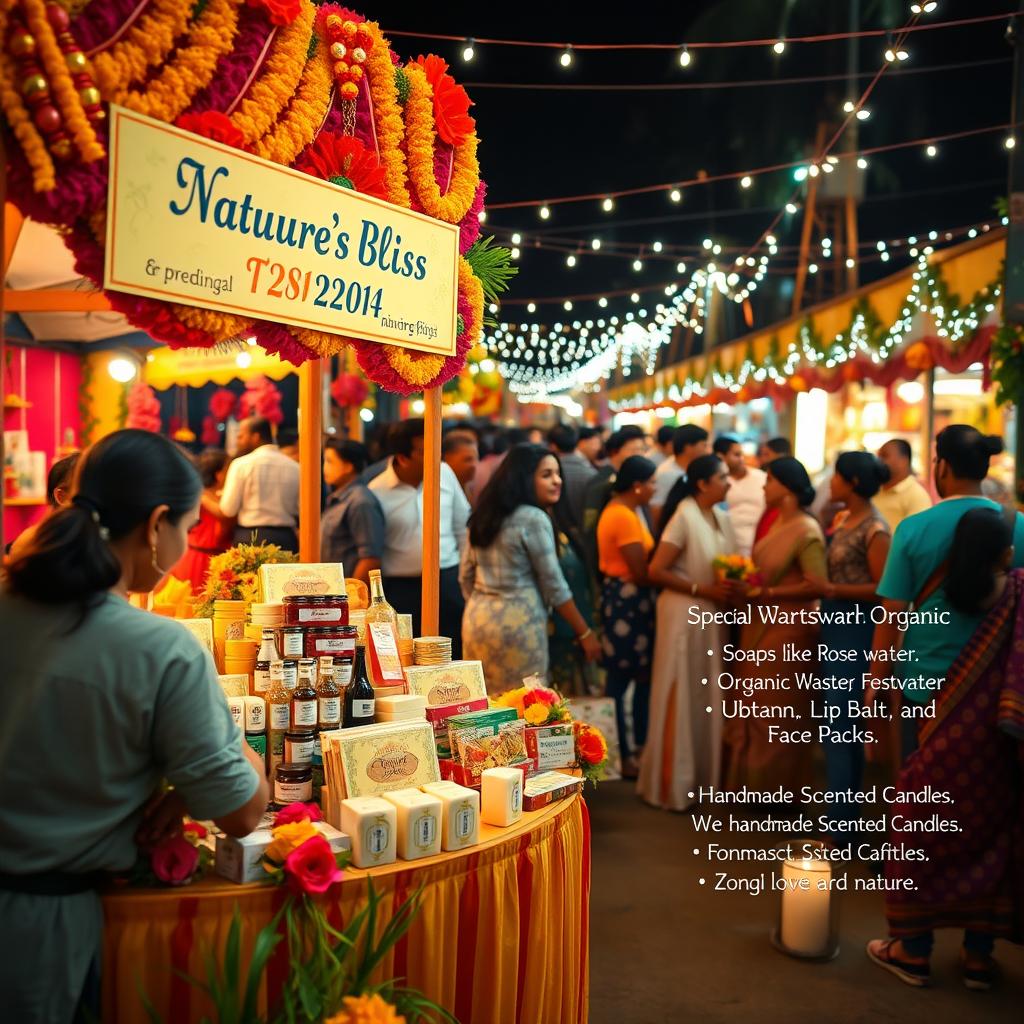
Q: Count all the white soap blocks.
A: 4